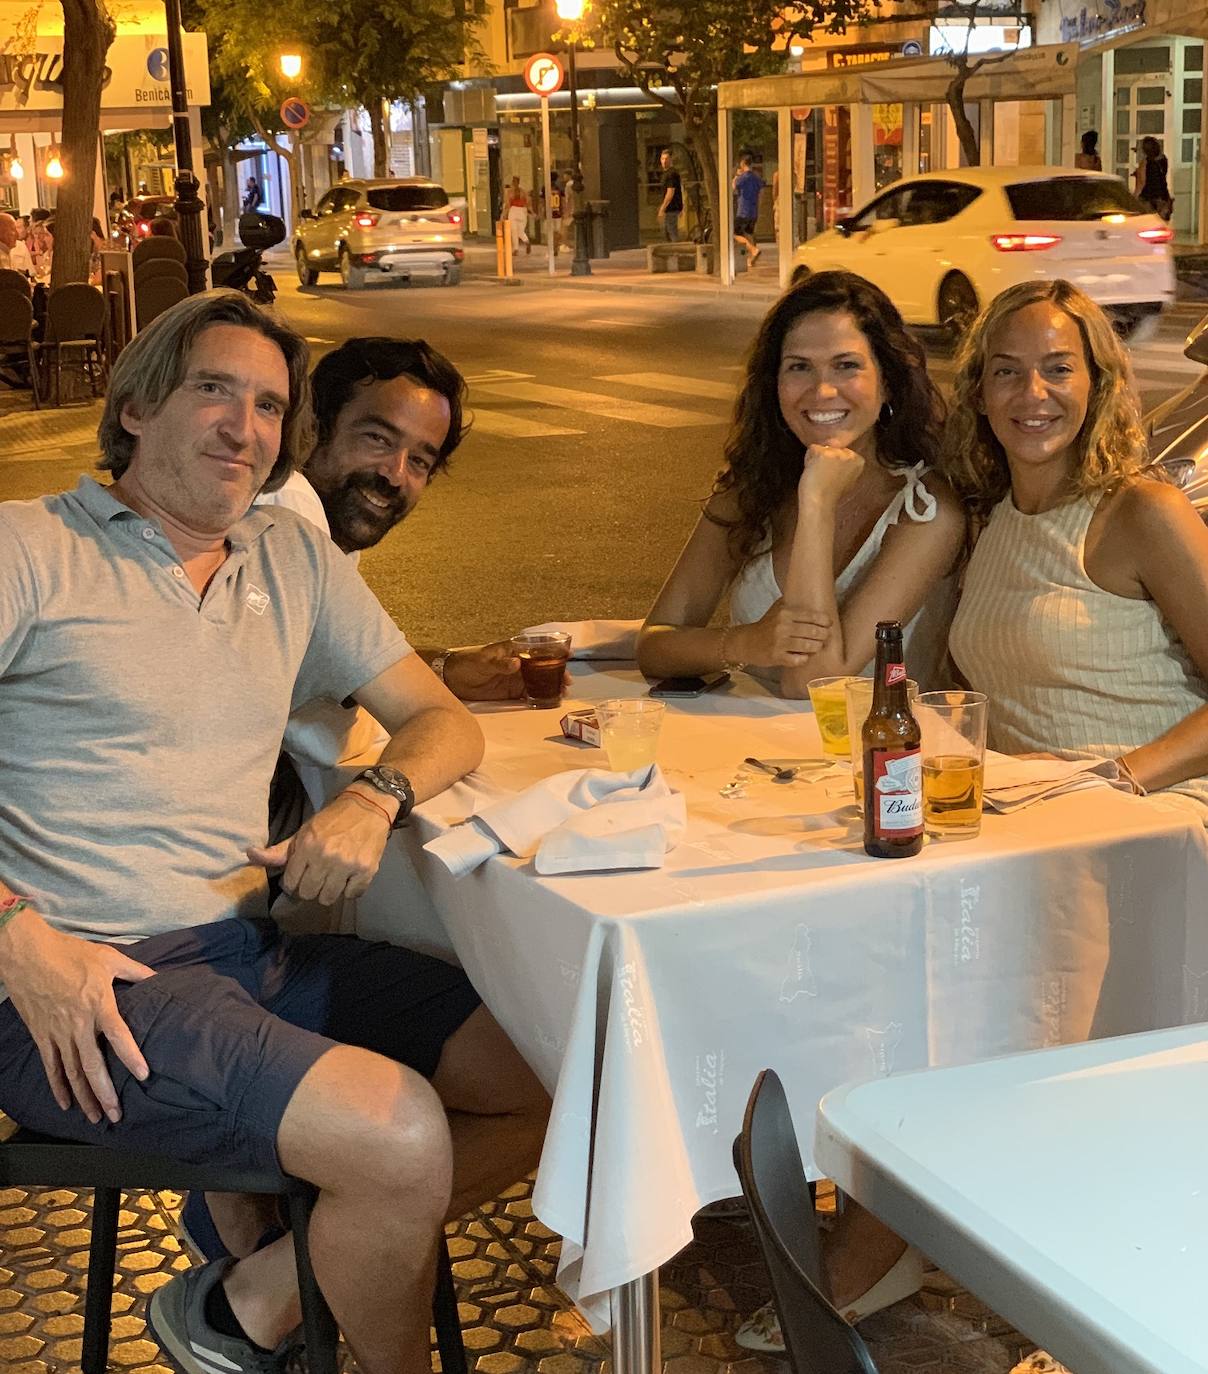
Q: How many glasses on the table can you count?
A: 5